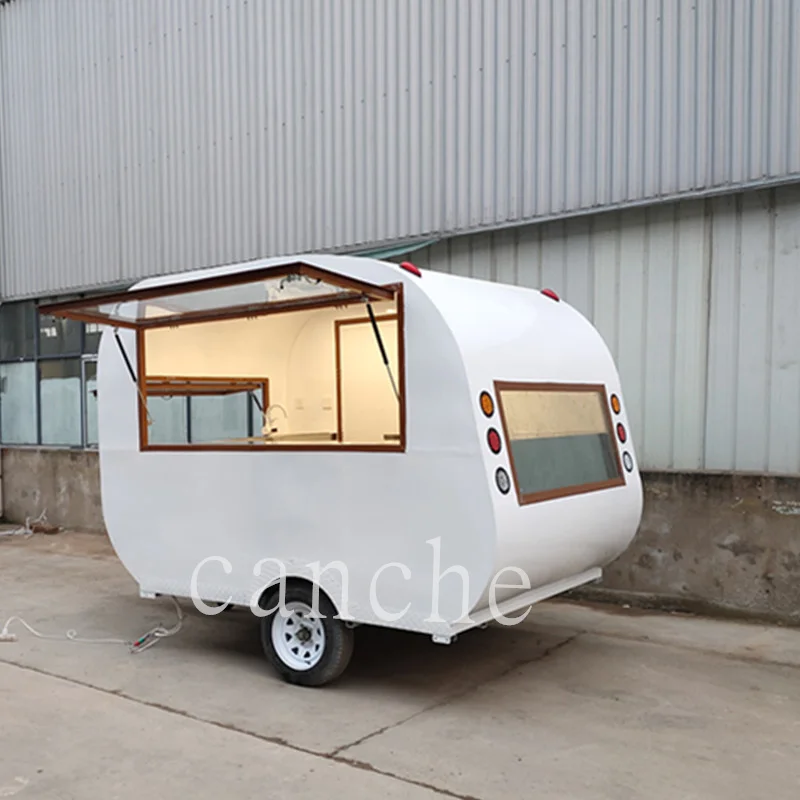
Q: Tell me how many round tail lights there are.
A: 6